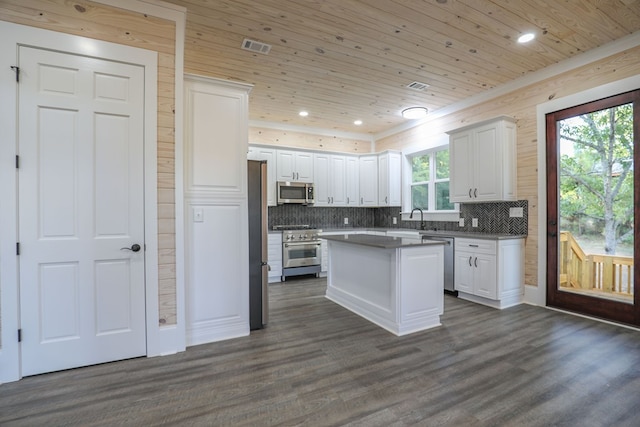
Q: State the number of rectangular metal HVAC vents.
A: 2